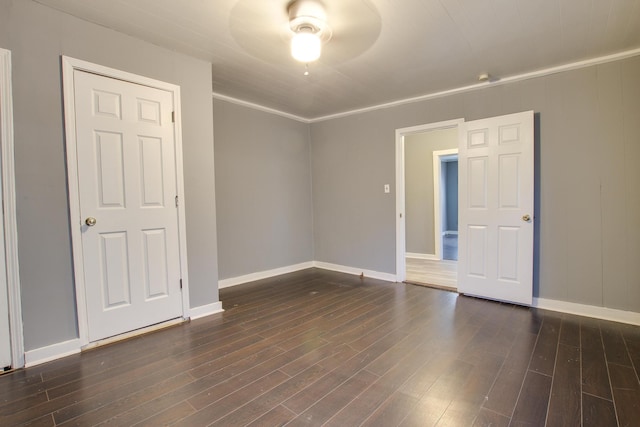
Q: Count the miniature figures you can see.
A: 0